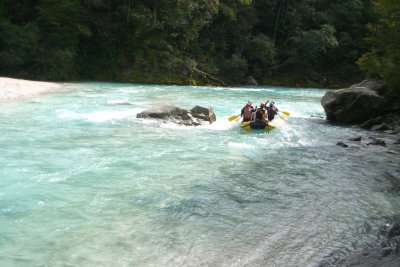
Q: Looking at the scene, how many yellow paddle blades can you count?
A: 4